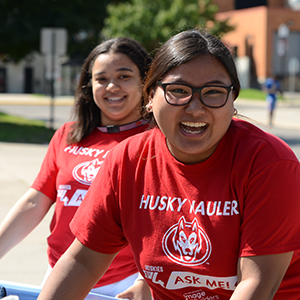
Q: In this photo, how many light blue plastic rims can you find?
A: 1